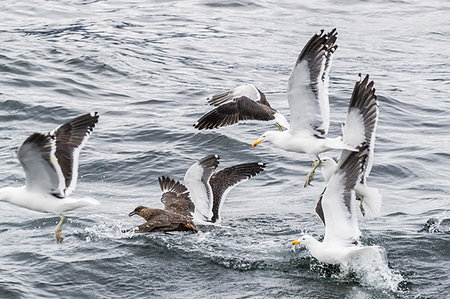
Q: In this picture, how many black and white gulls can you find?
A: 6